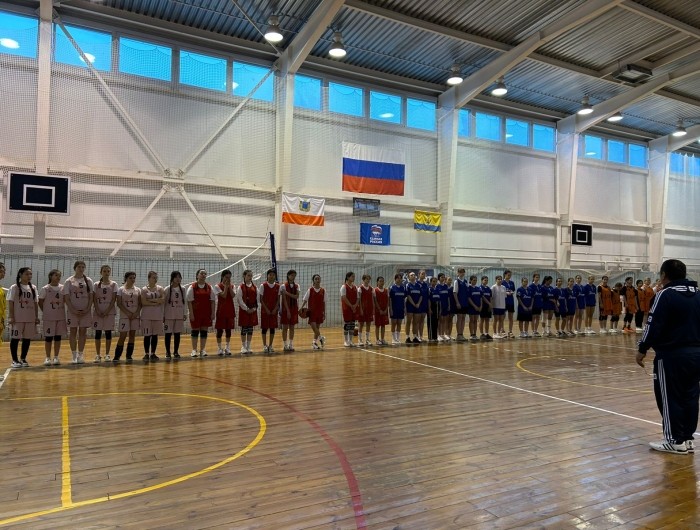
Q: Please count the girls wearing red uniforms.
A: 9